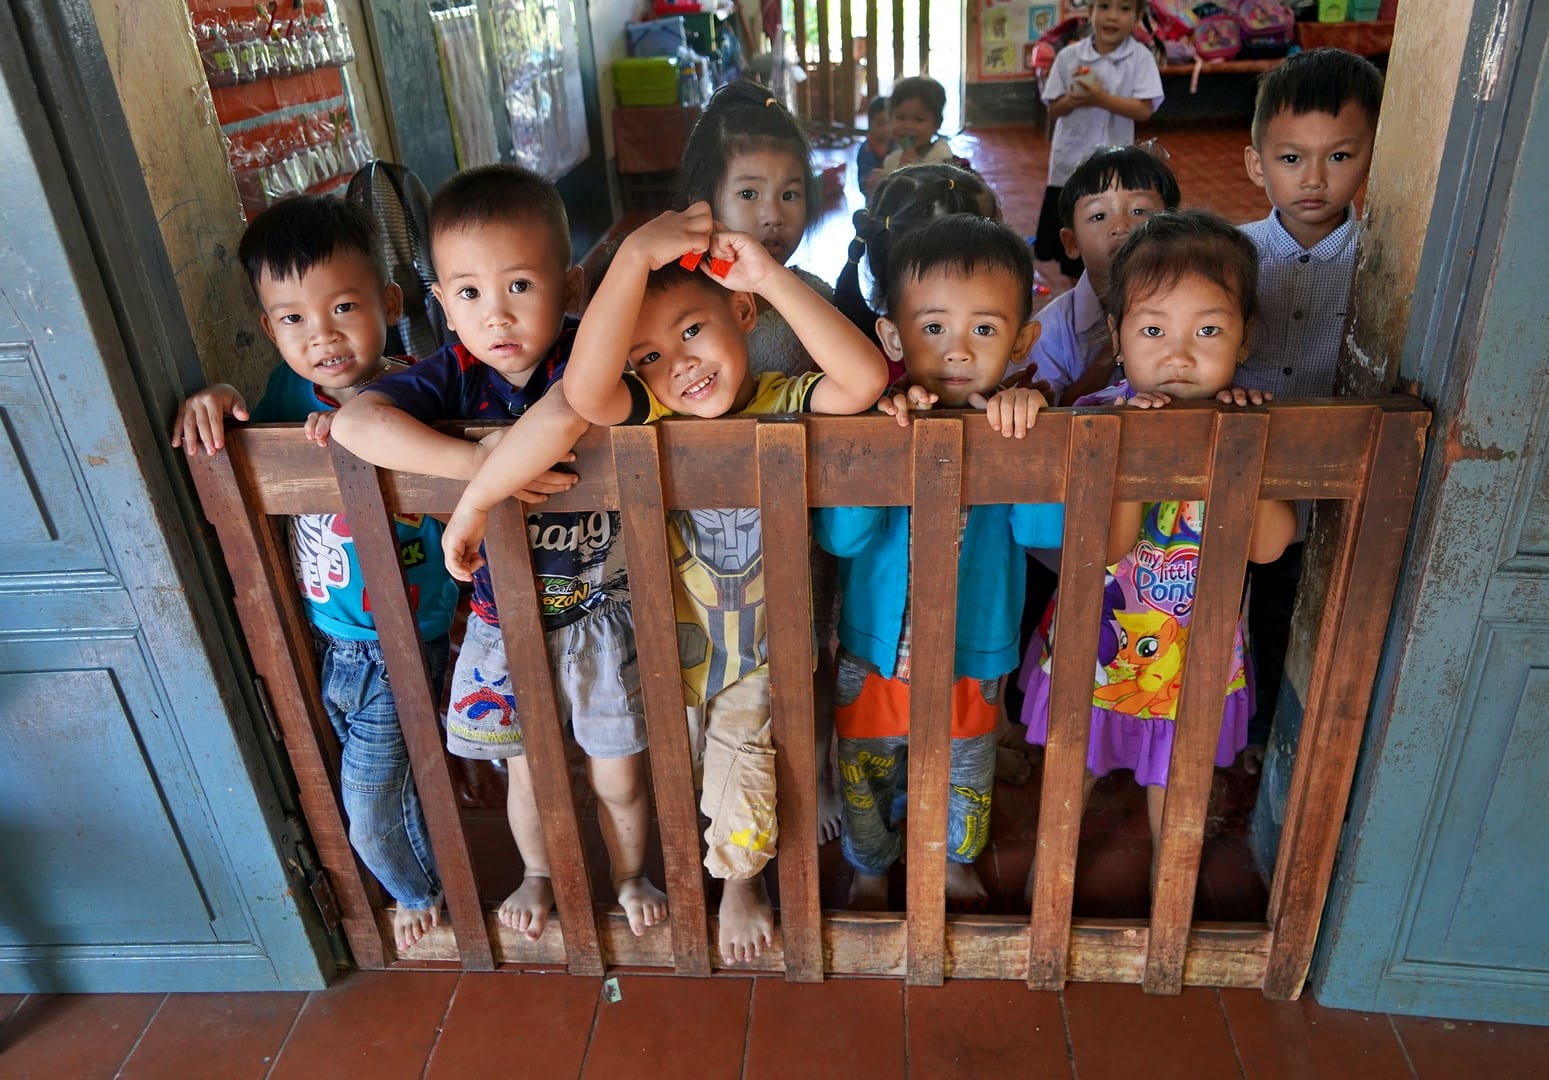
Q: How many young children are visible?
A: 12